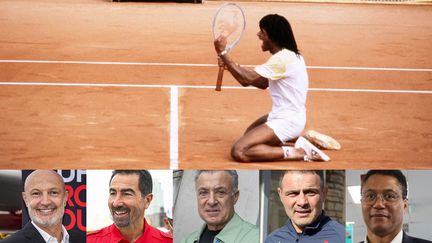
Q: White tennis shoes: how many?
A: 2